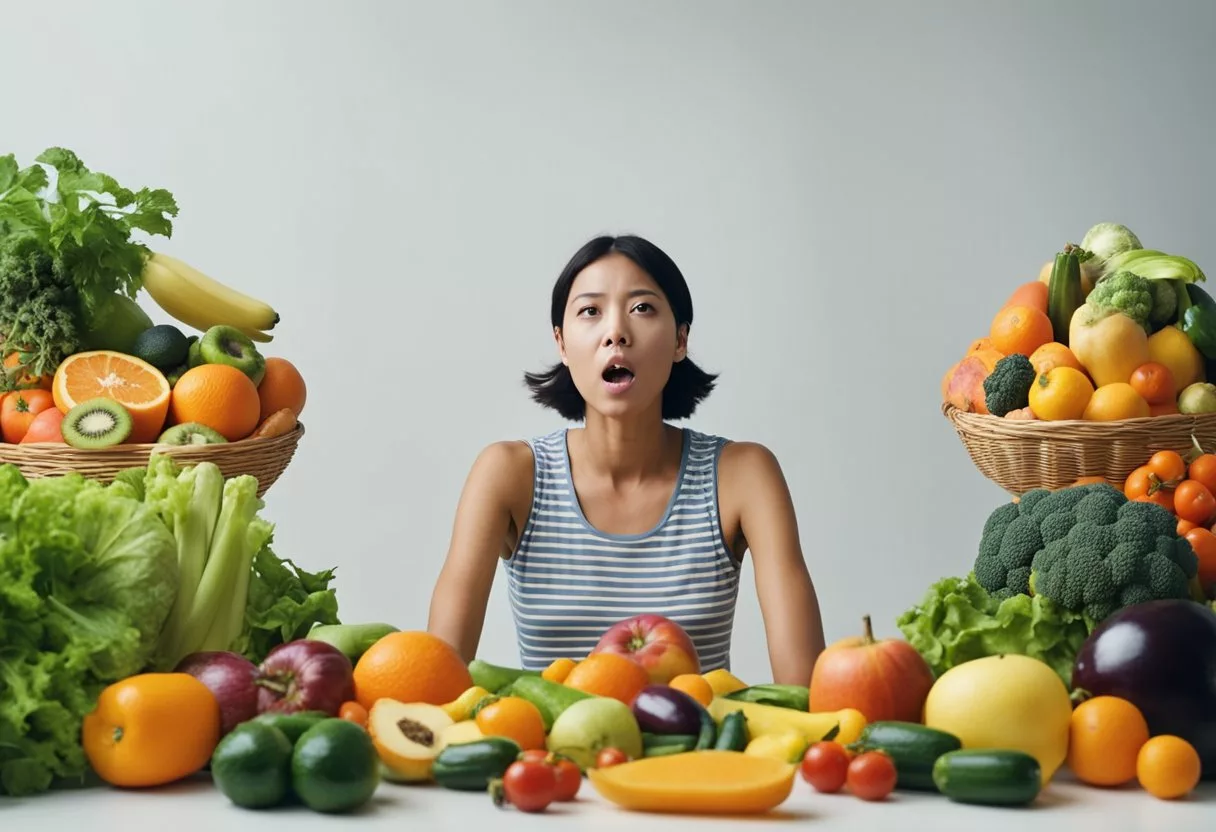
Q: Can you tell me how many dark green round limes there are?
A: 2